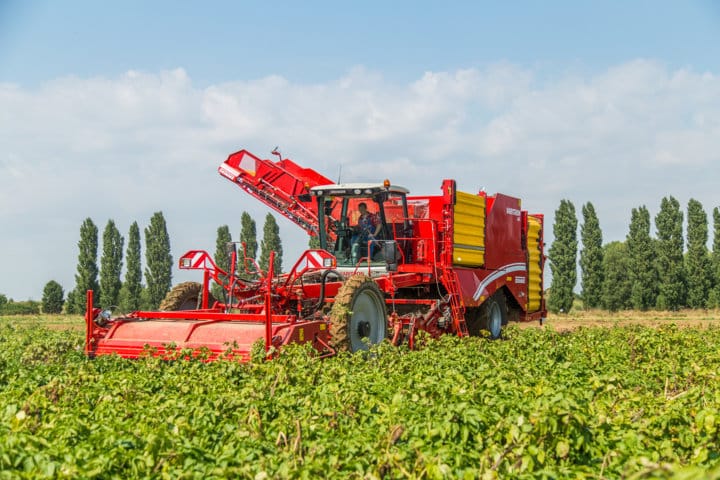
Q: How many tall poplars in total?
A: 13